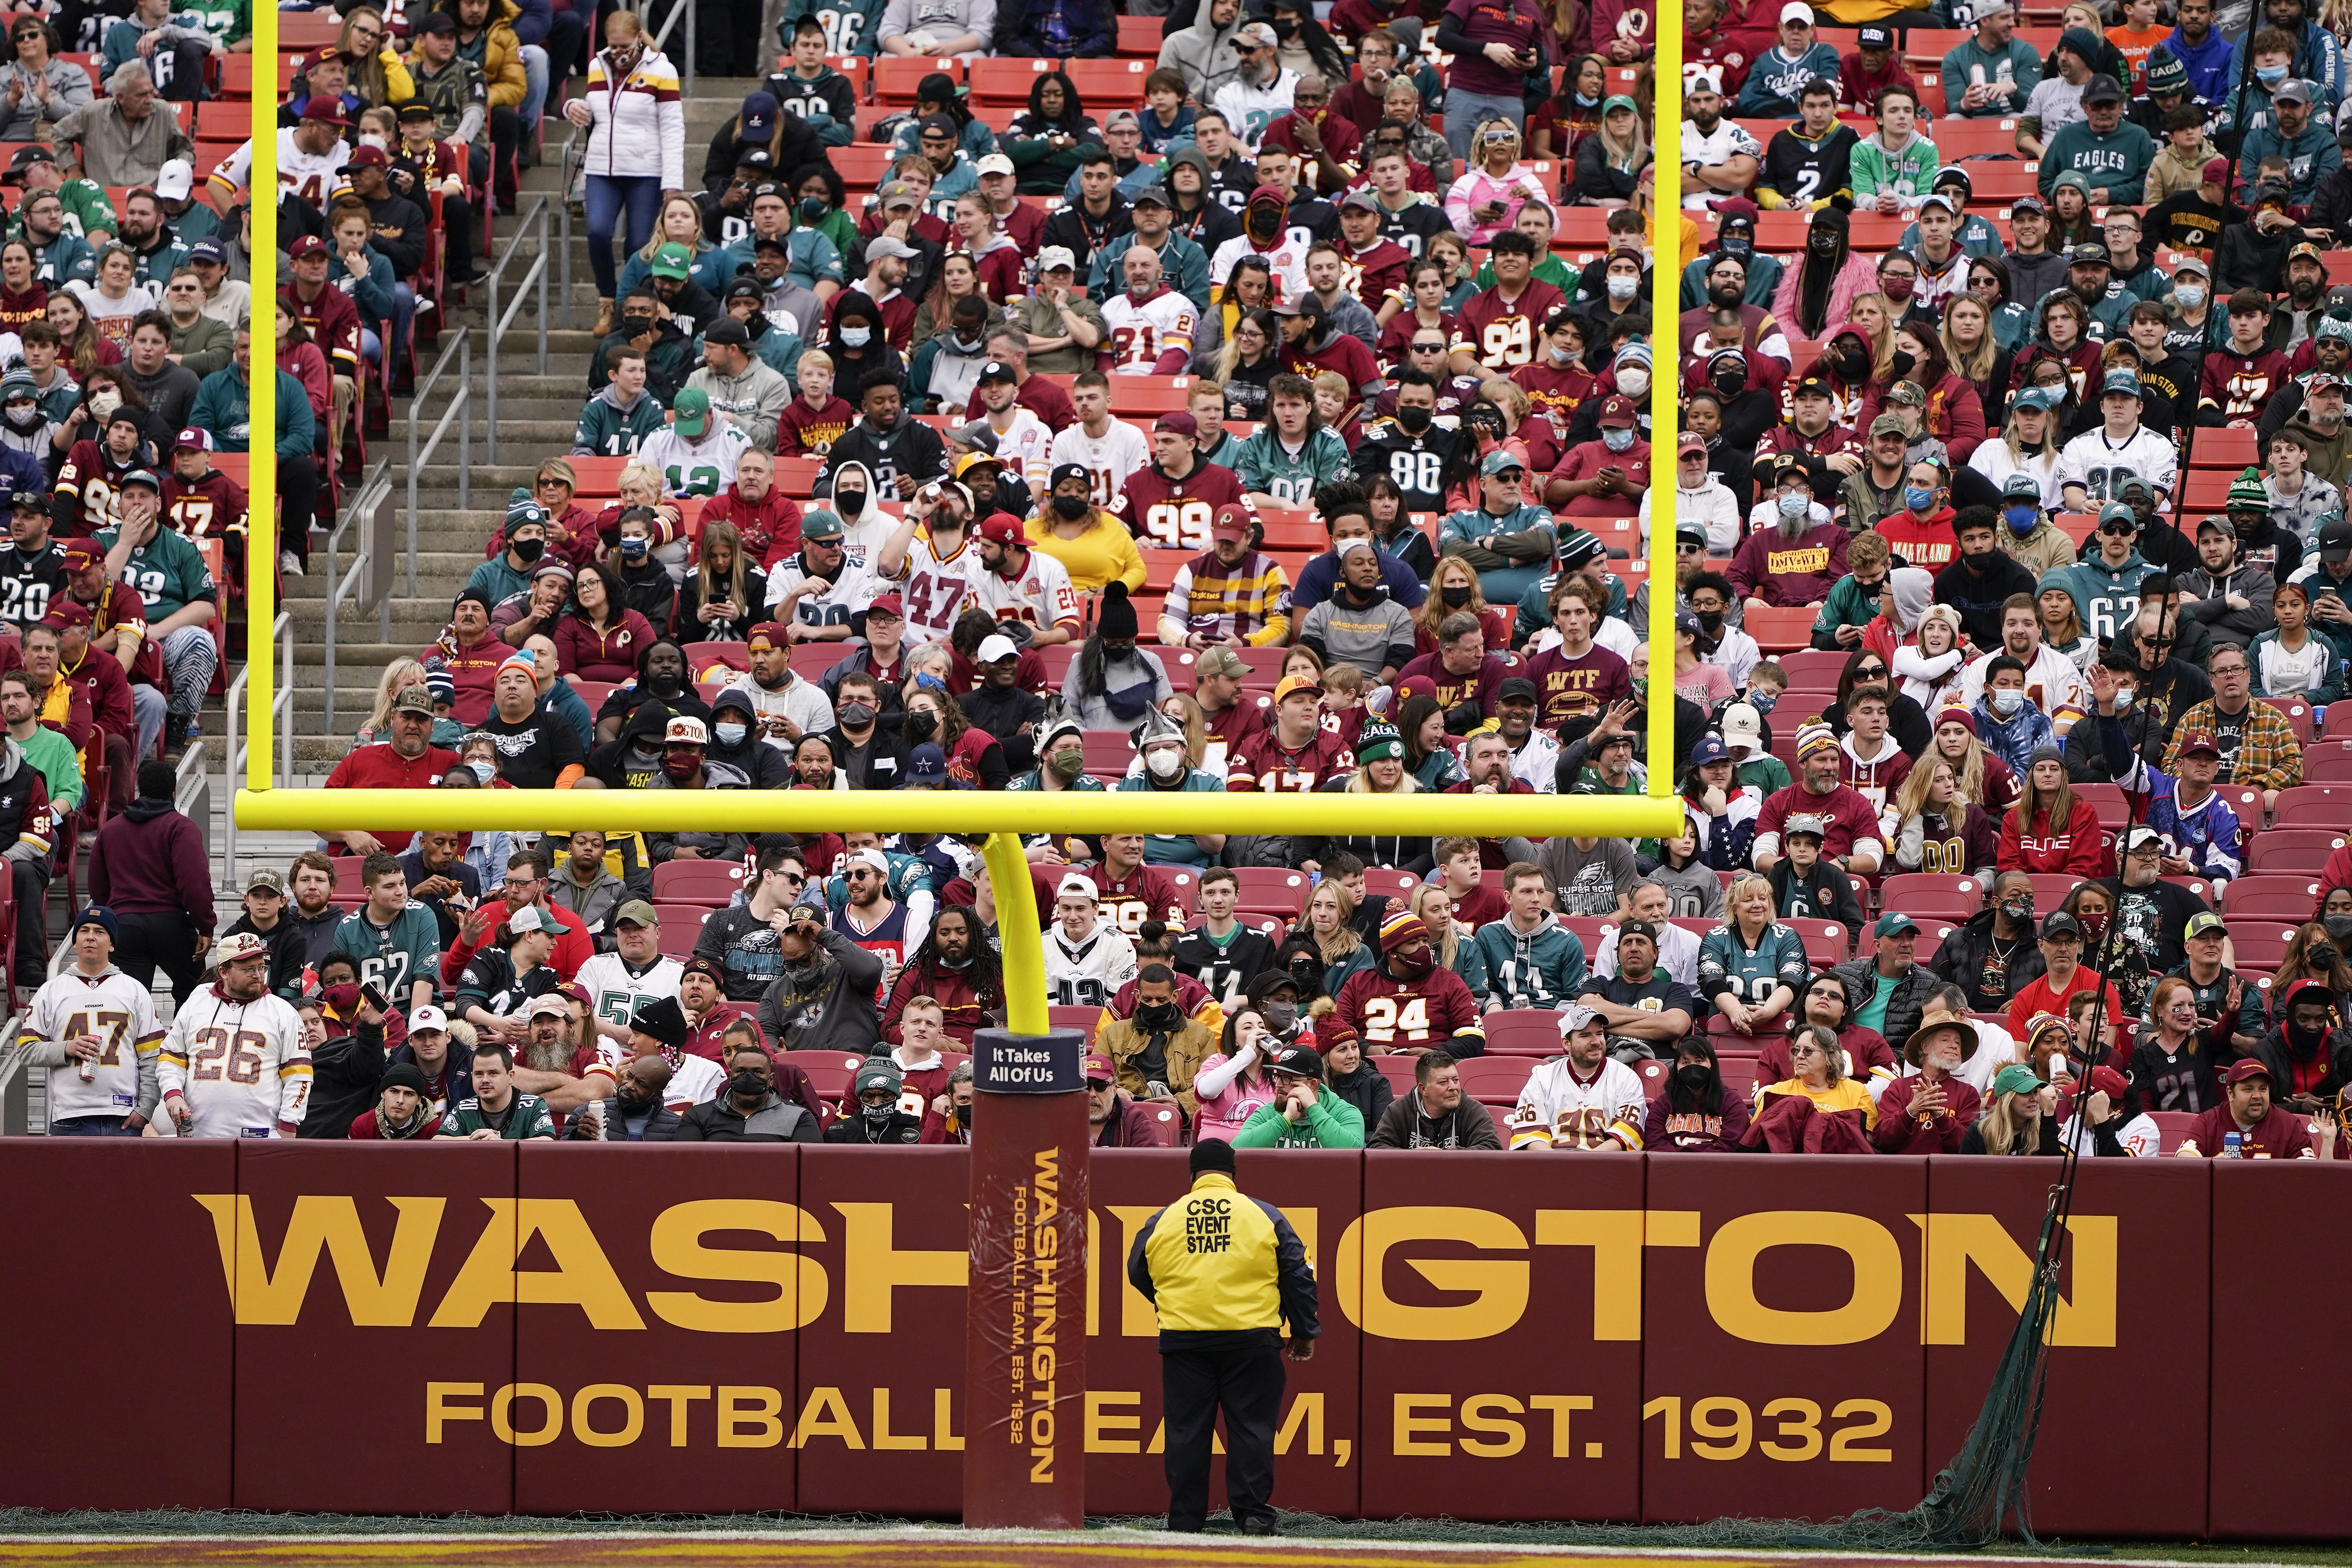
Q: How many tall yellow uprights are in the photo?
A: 2